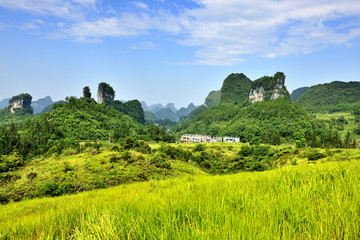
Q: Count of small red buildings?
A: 0